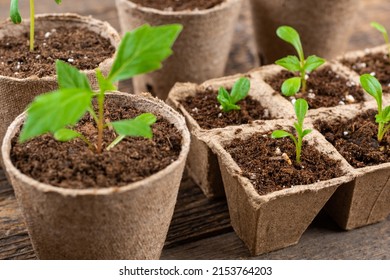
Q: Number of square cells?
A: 5